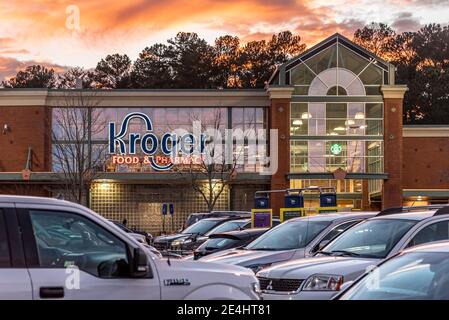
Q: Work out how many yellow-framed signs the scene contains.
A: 3